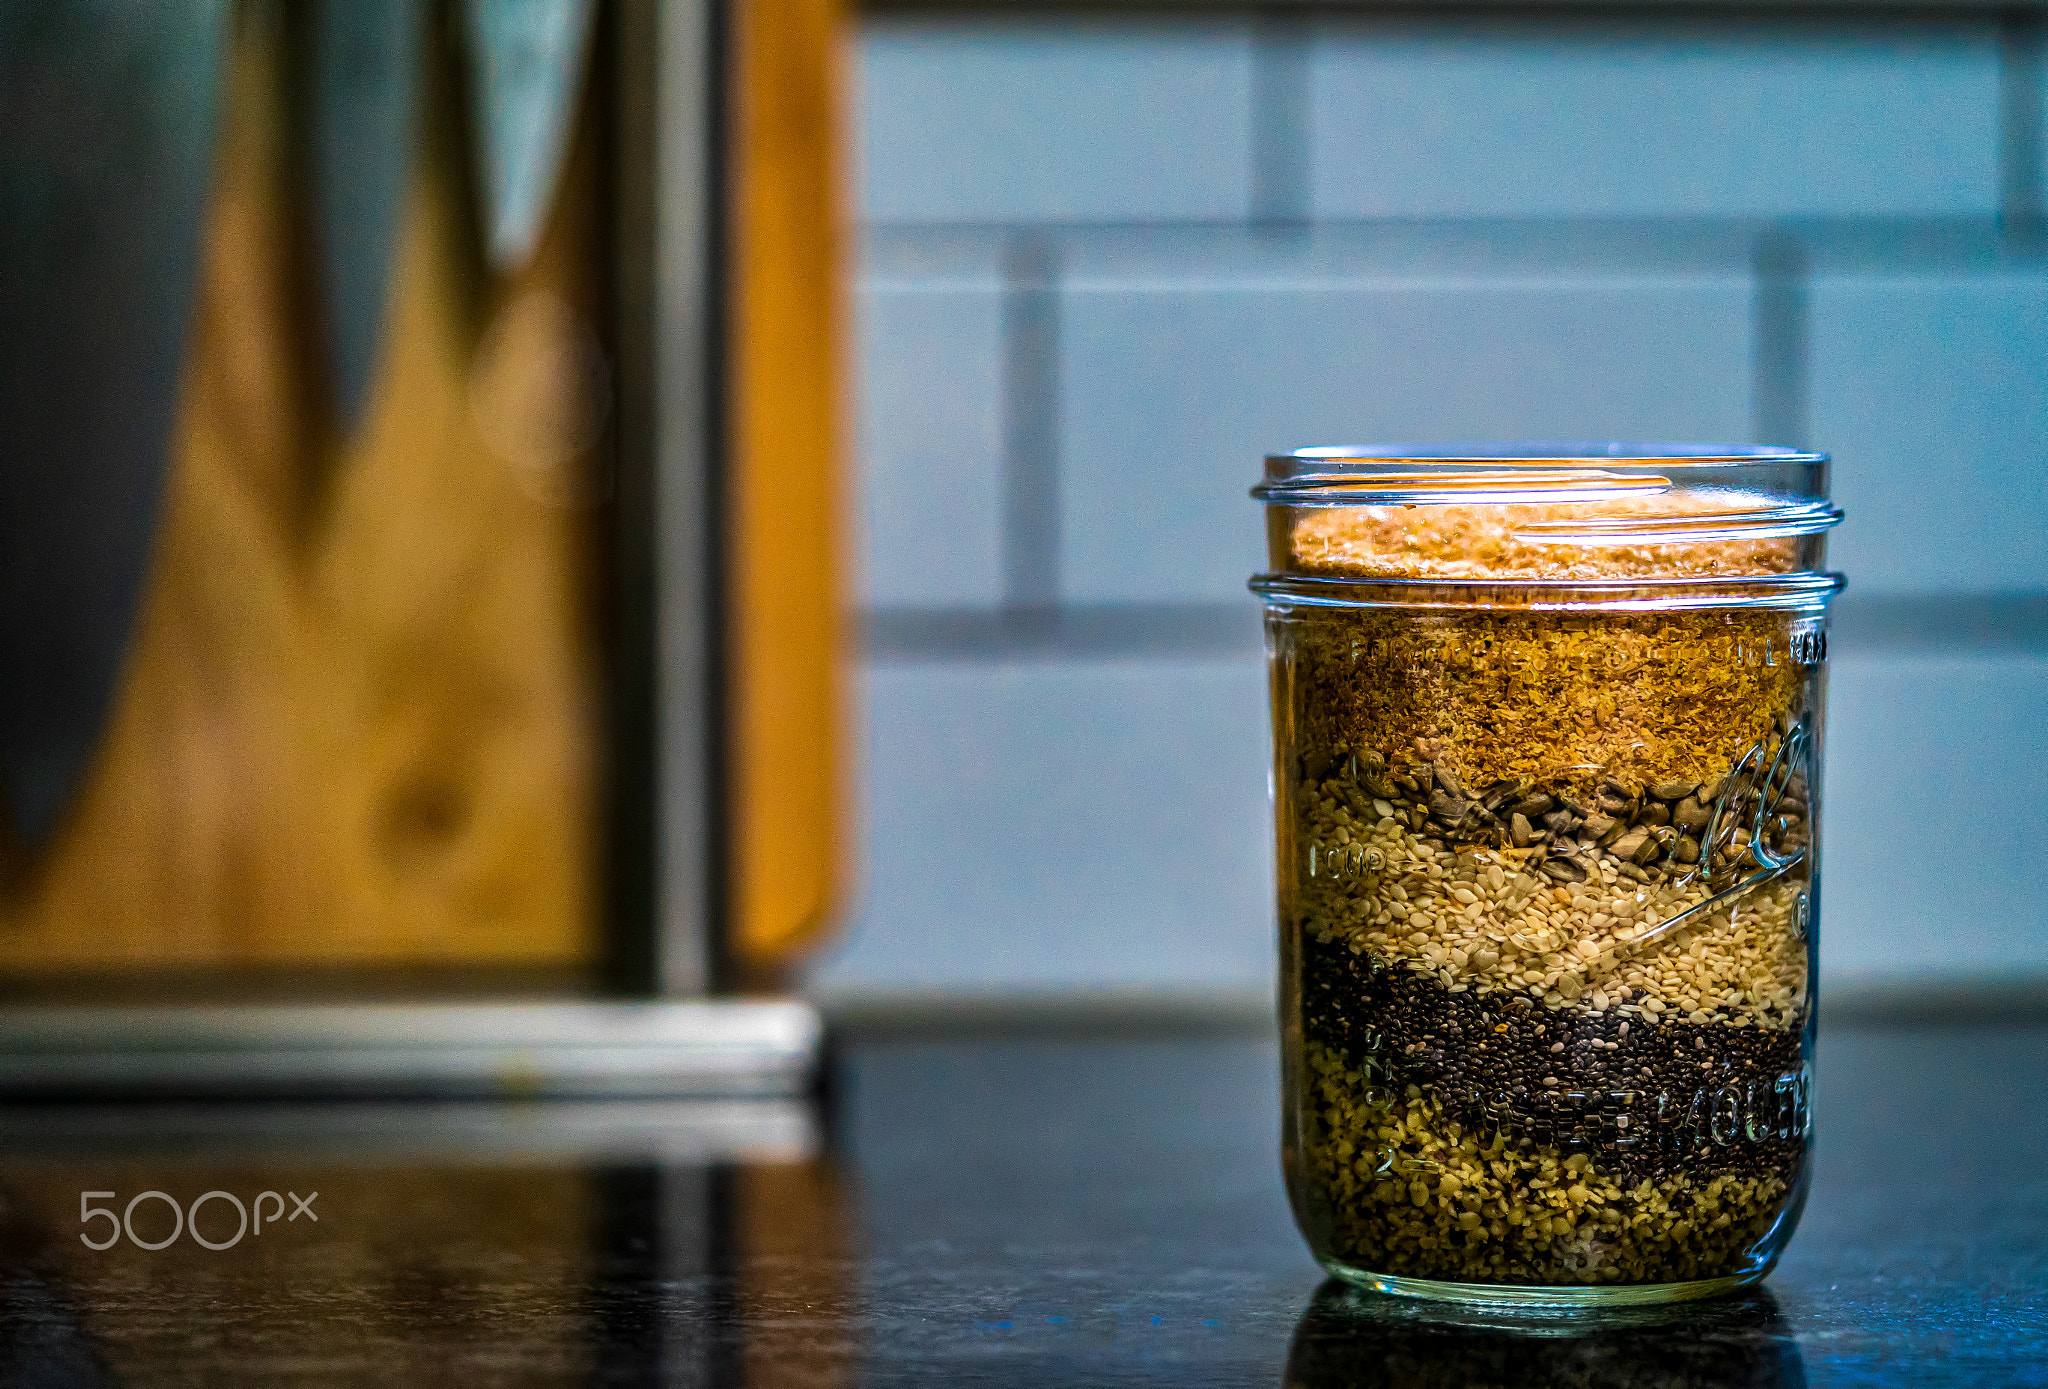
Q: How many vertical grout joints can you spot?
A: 4